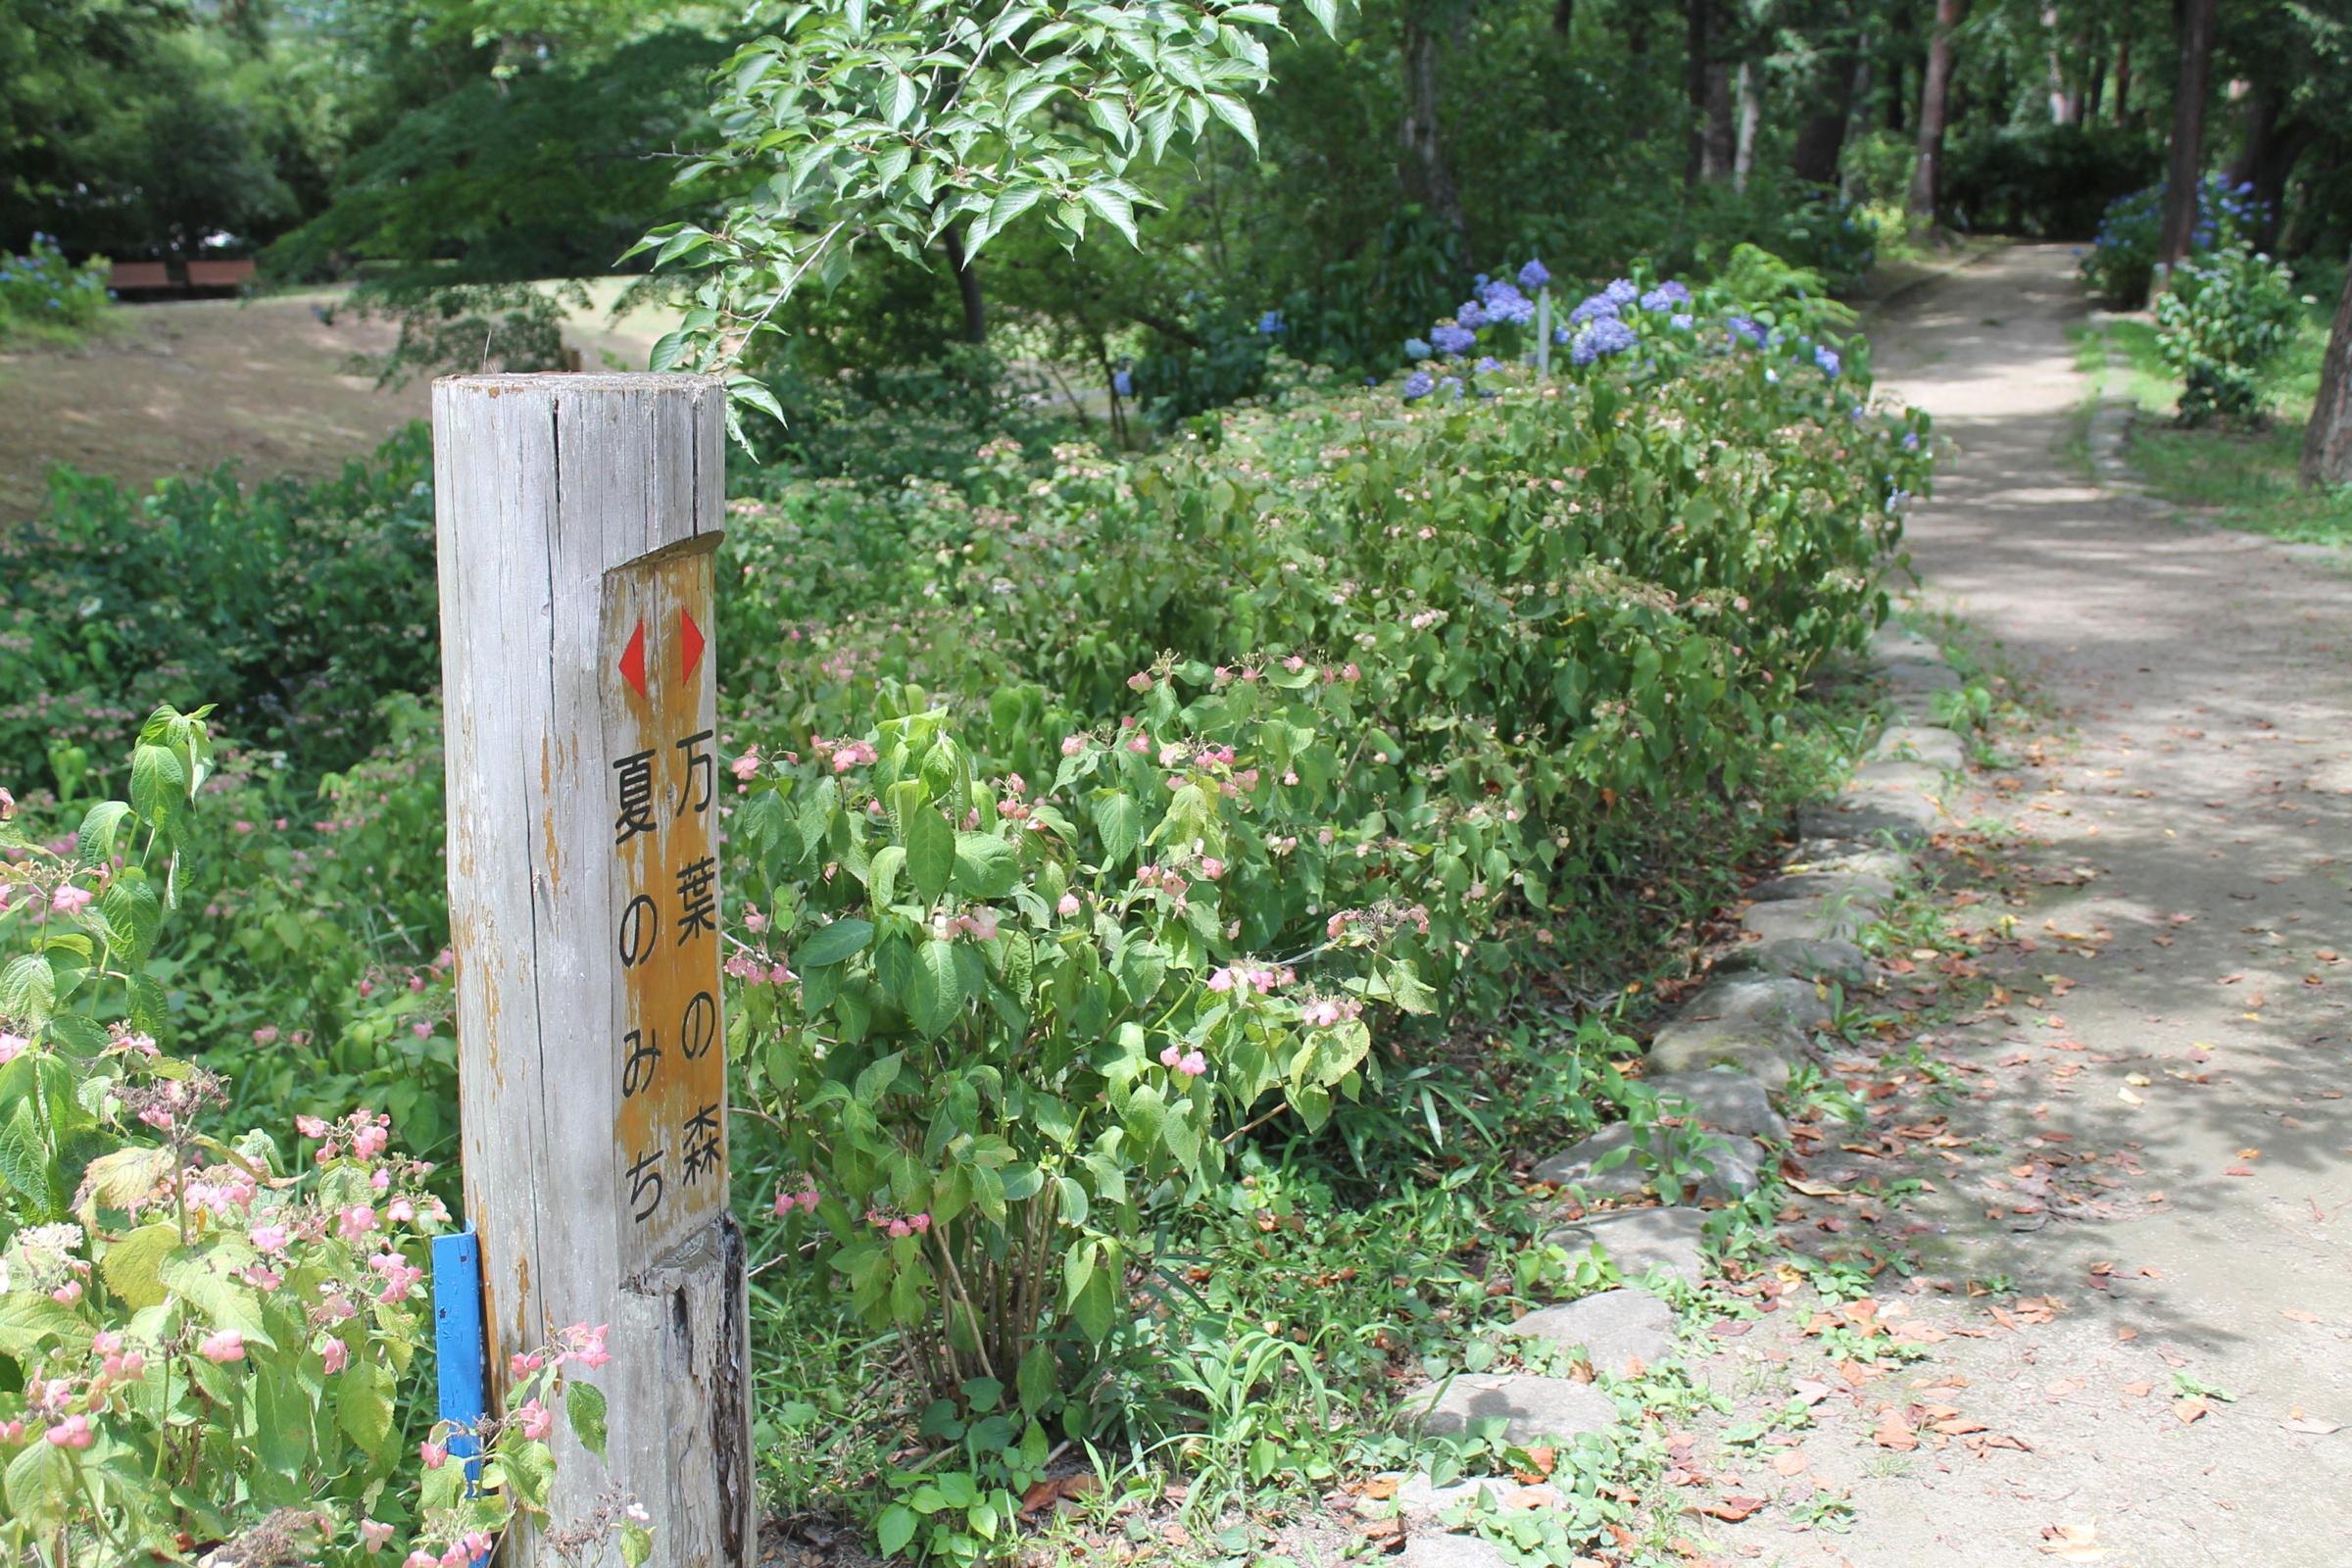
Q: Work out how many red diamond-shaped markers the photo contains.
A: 2